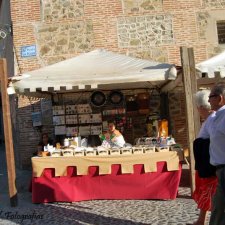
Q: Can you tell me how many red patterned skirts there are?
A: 1